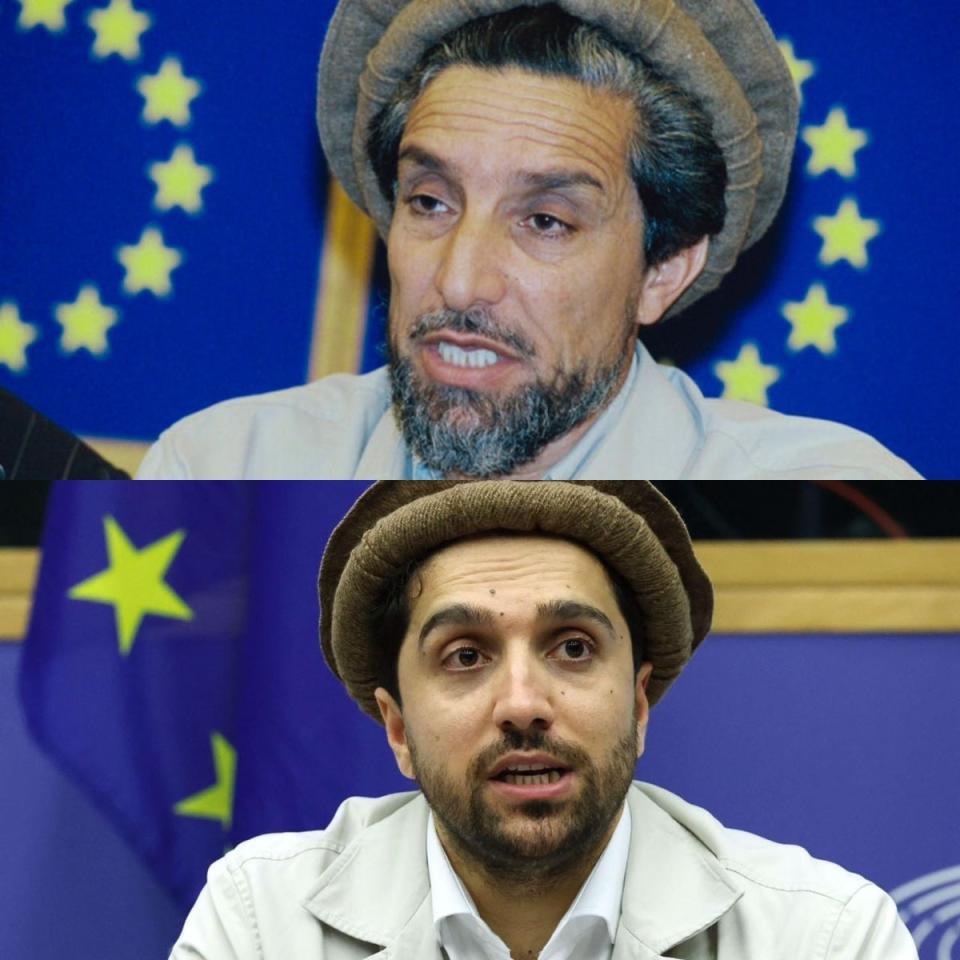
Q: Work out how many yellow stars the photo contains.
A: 14